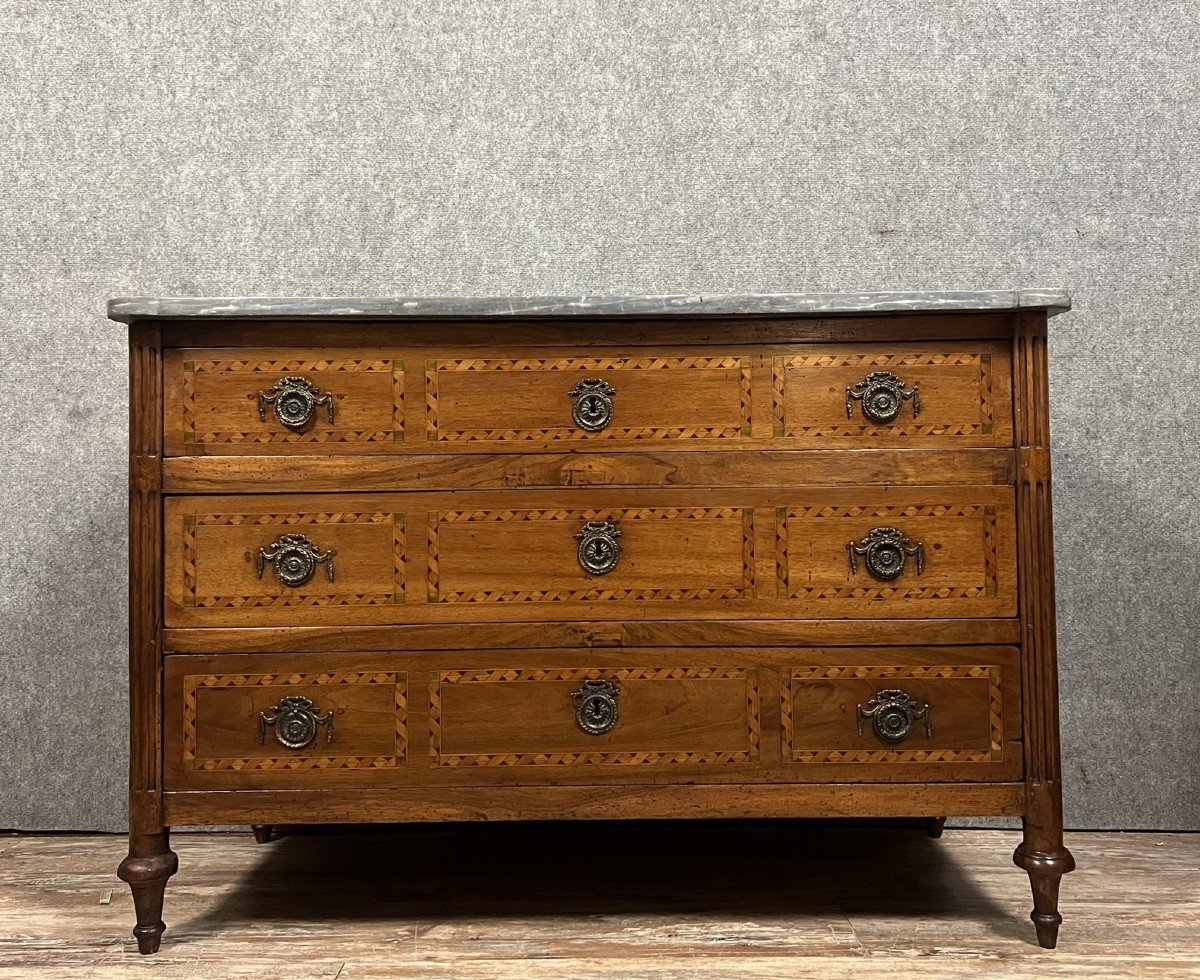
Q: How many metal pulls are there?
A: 6